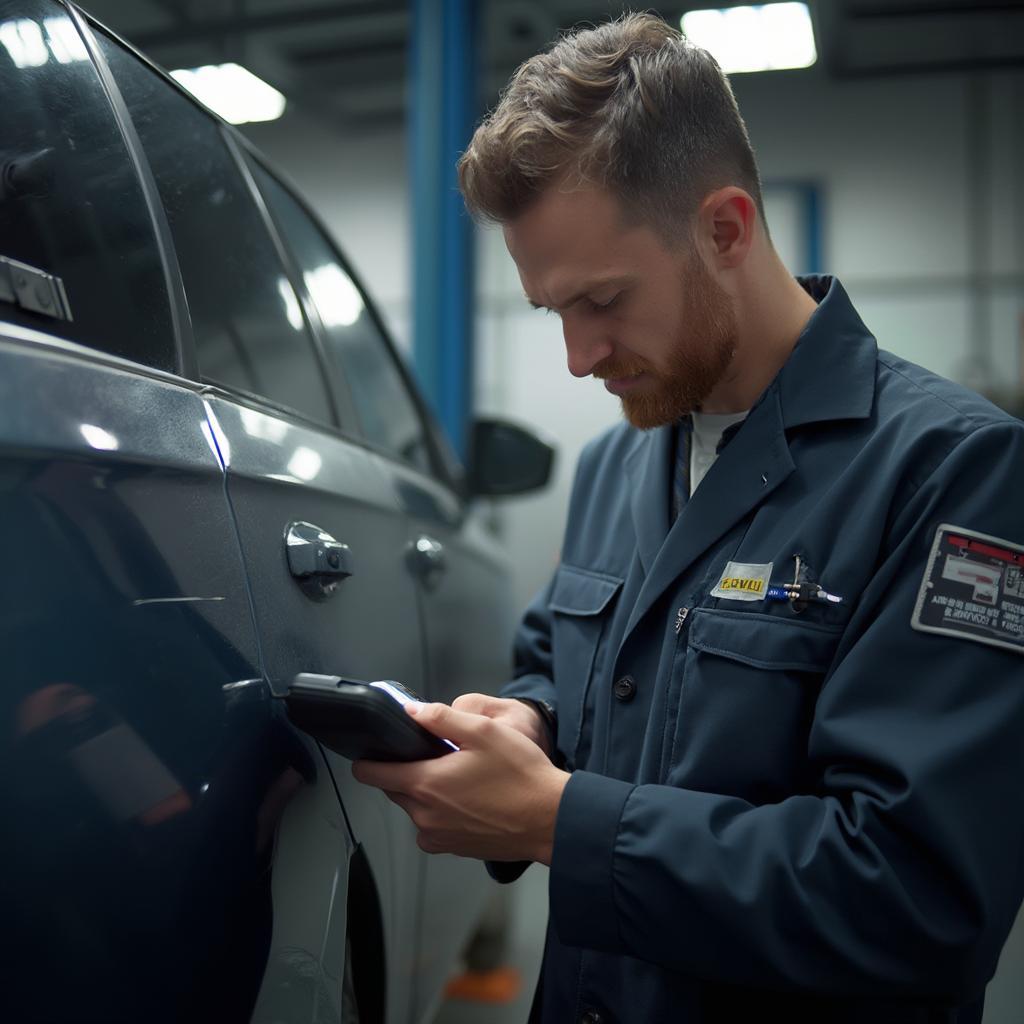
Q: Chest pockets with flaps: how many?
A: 2